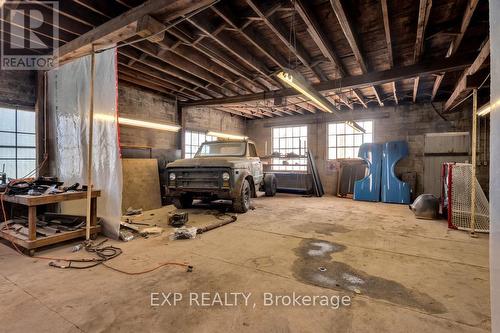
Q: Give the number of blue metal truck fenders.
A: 2